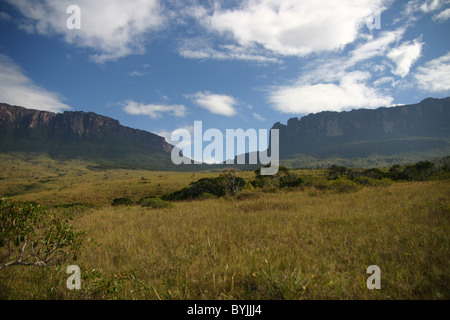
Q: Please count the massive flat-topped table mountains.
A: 2